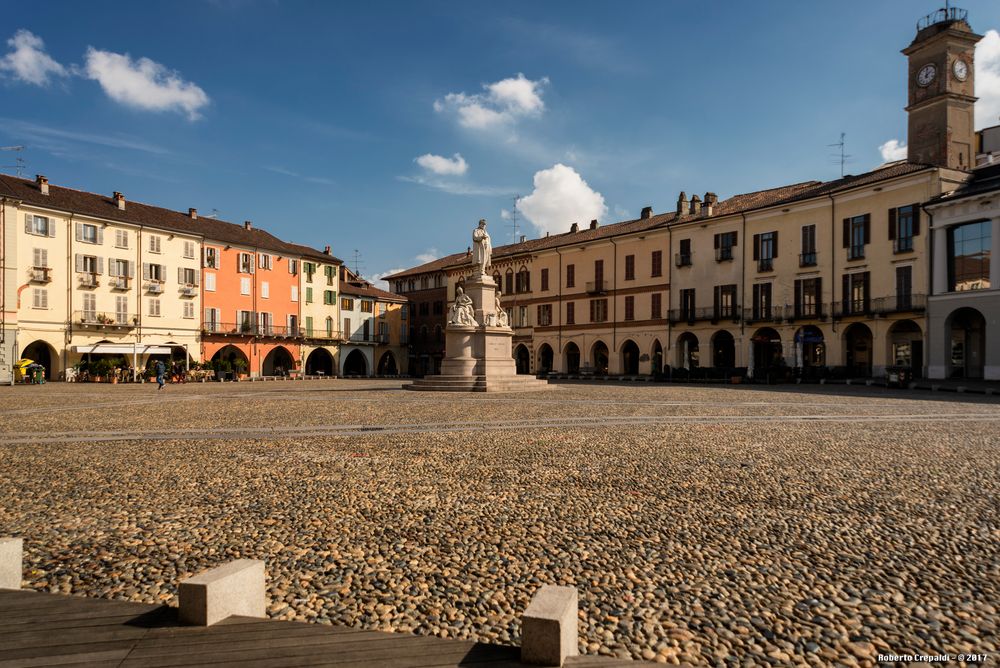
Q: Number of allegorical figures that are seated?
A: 2